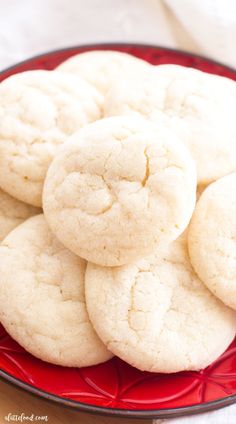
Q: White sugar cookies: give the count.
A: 8